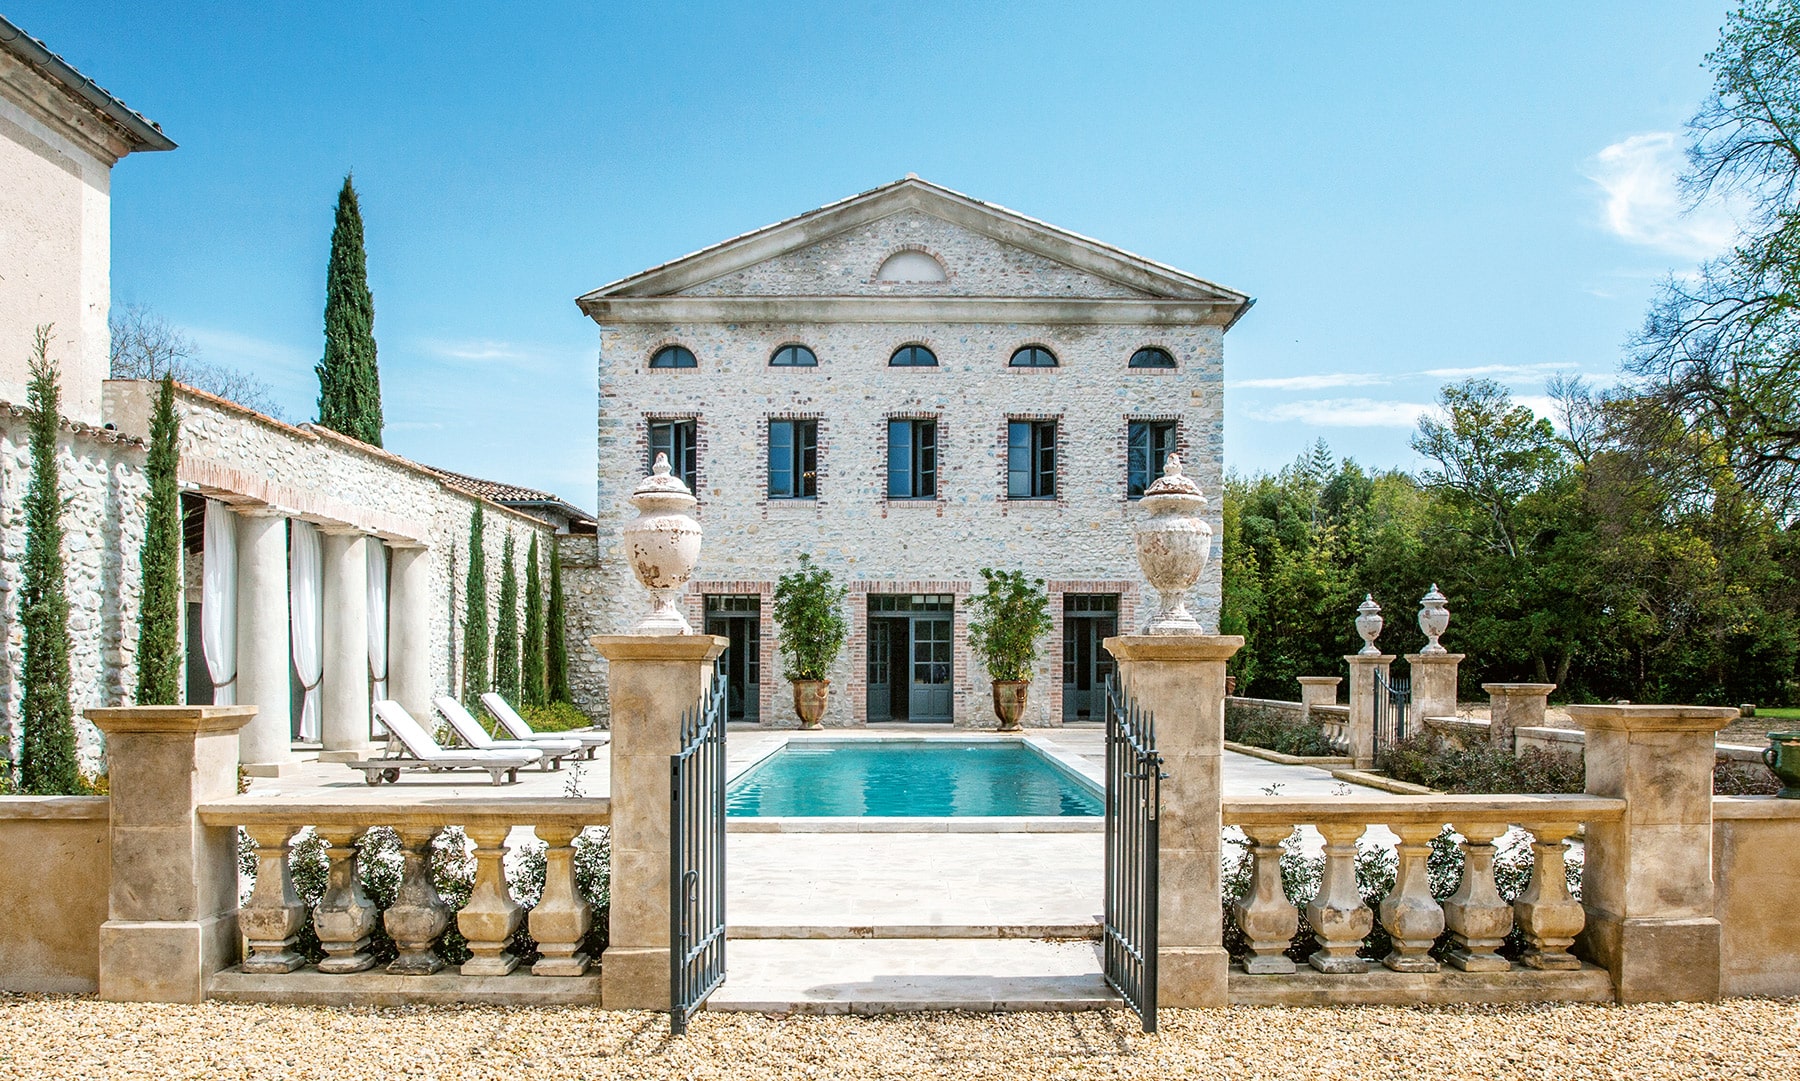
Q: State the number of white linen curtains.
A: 3